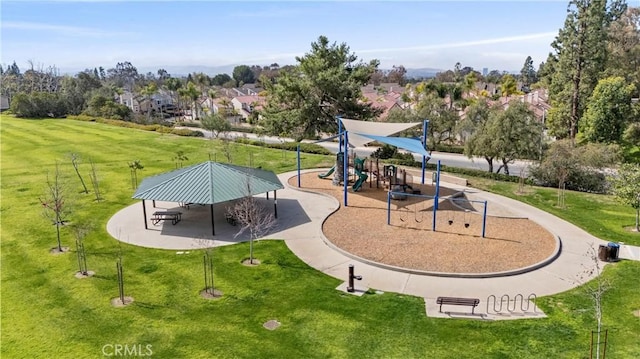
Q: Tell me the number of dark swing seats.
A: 4